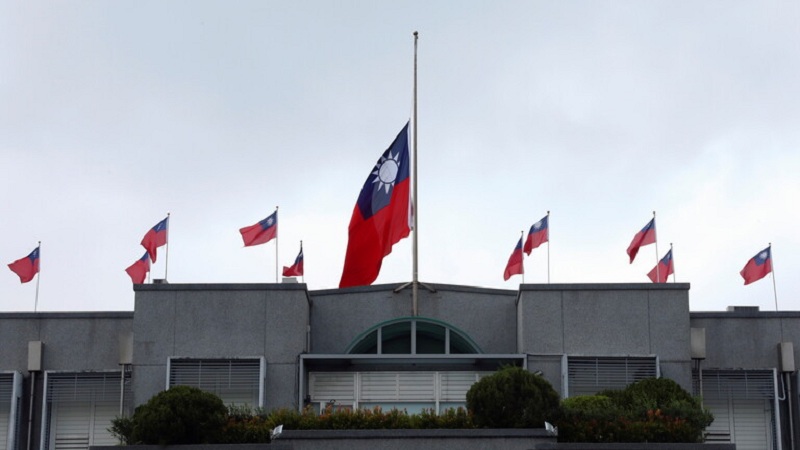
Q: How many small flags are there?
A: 10